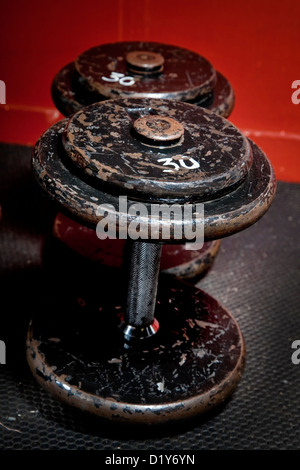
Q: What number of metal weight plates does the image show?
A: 6